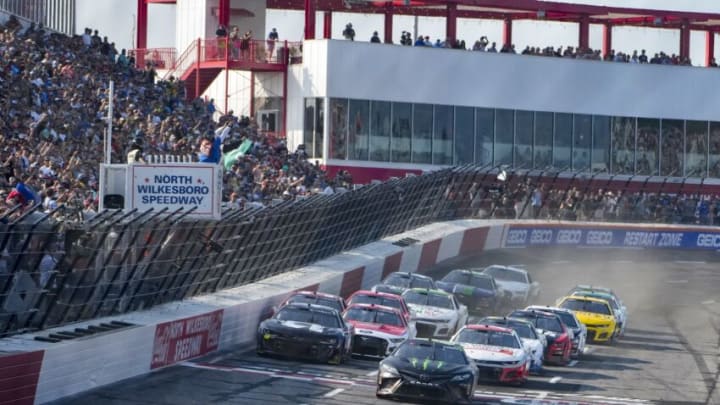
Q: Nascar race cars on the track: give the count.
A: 15